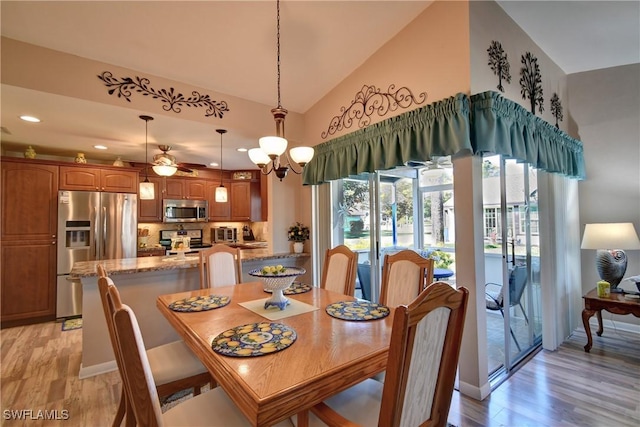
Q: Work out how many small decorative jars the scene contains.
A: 3